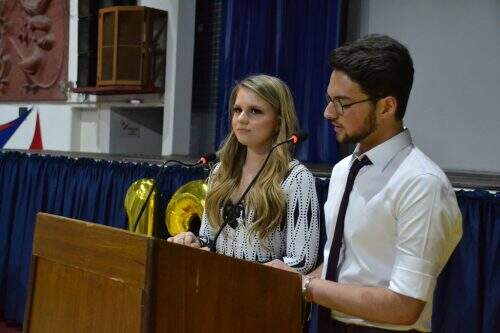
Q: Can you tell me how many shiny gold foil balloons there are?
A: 2